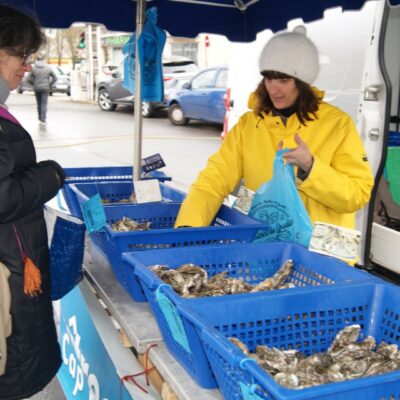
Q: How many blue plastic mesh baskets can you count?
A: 5